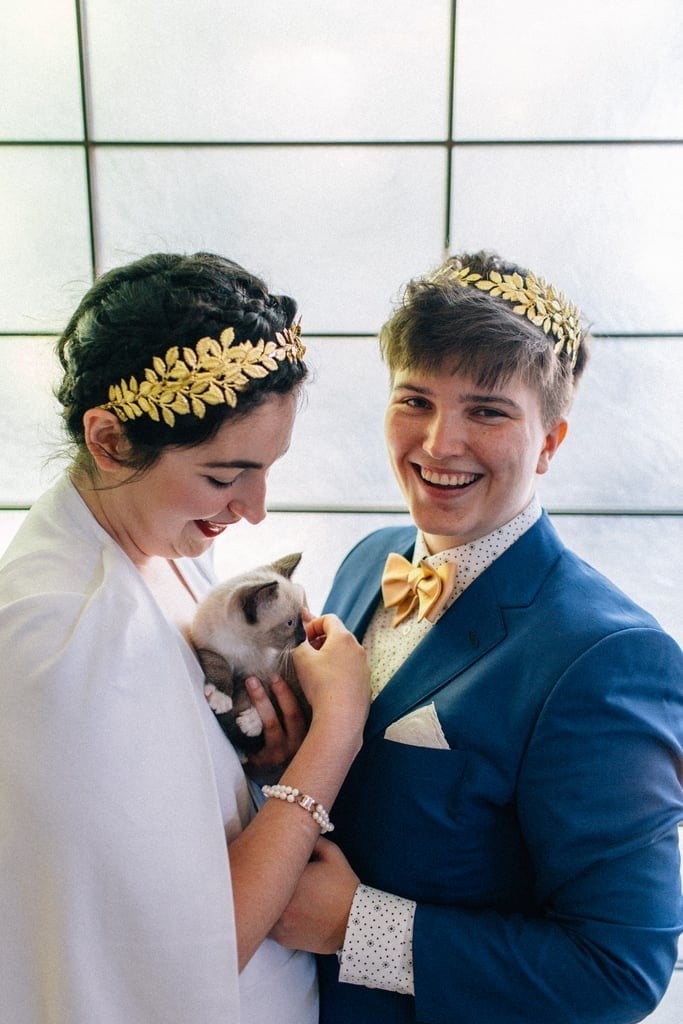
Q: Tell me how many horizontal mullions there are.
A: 3